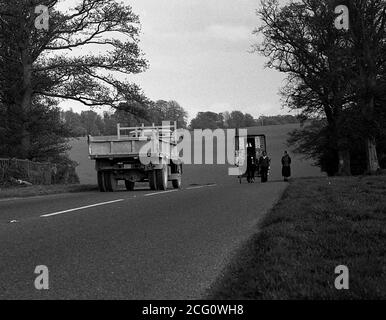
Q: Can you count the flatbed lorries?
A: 1